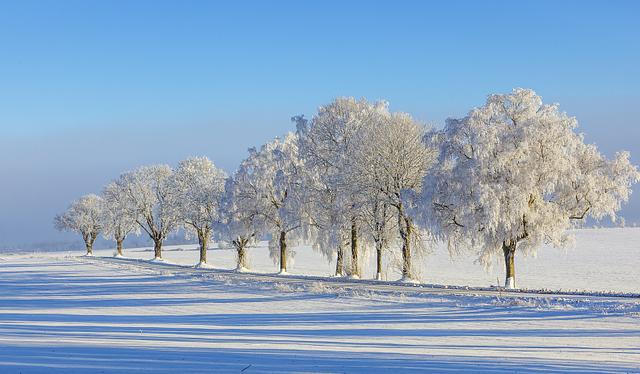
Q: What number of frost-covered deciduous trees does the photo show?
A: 11